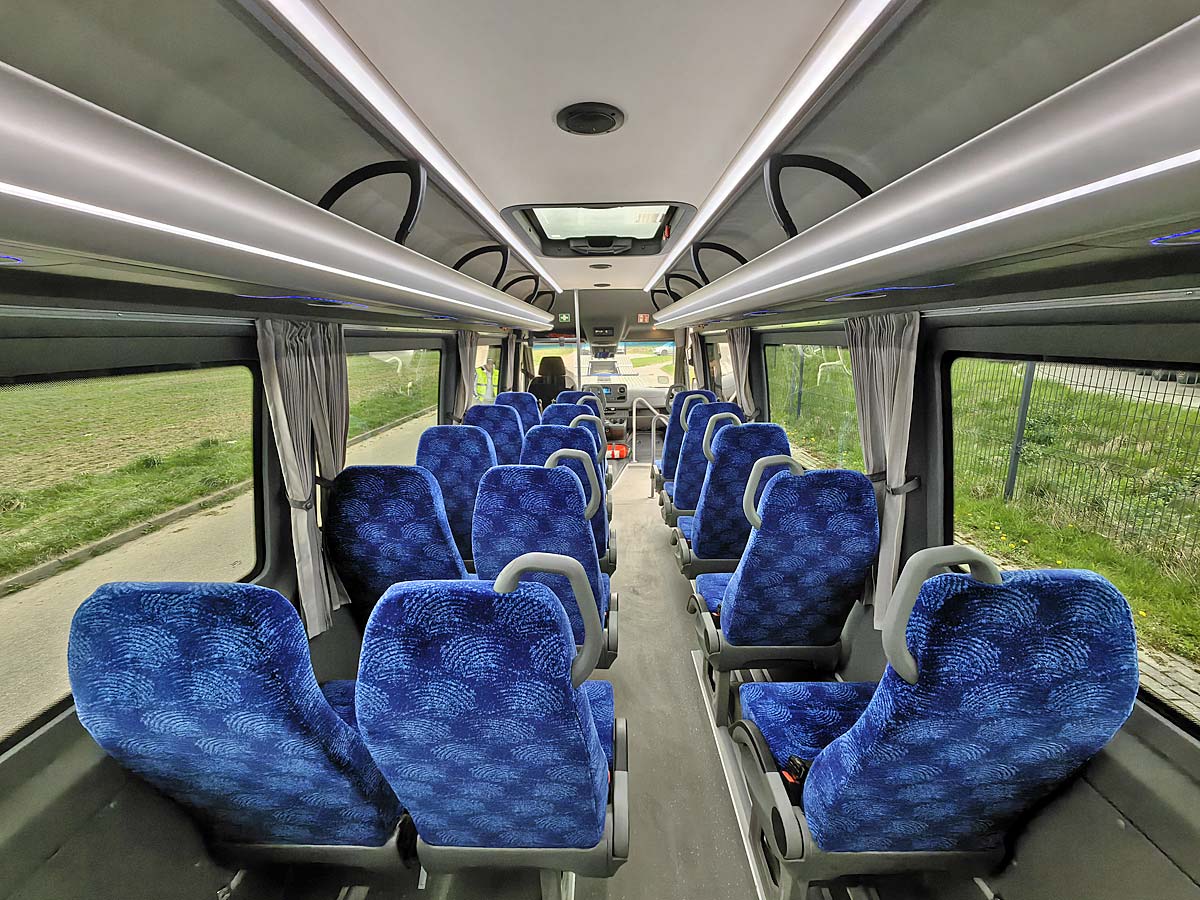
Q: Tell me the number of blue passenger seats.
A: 15